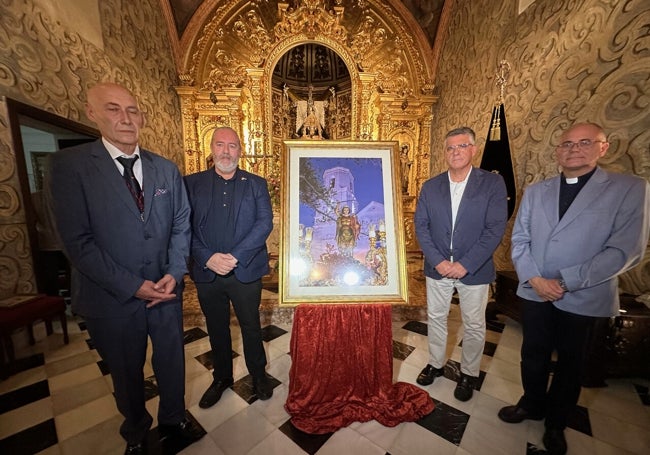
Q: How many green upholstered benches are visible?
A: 0